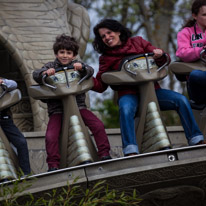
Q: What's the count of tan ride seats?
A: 4